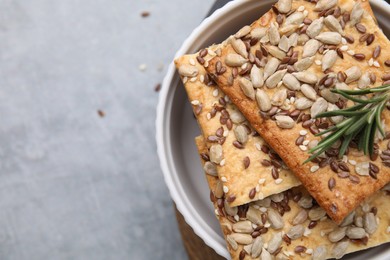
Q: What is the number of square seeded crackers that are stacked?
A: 3